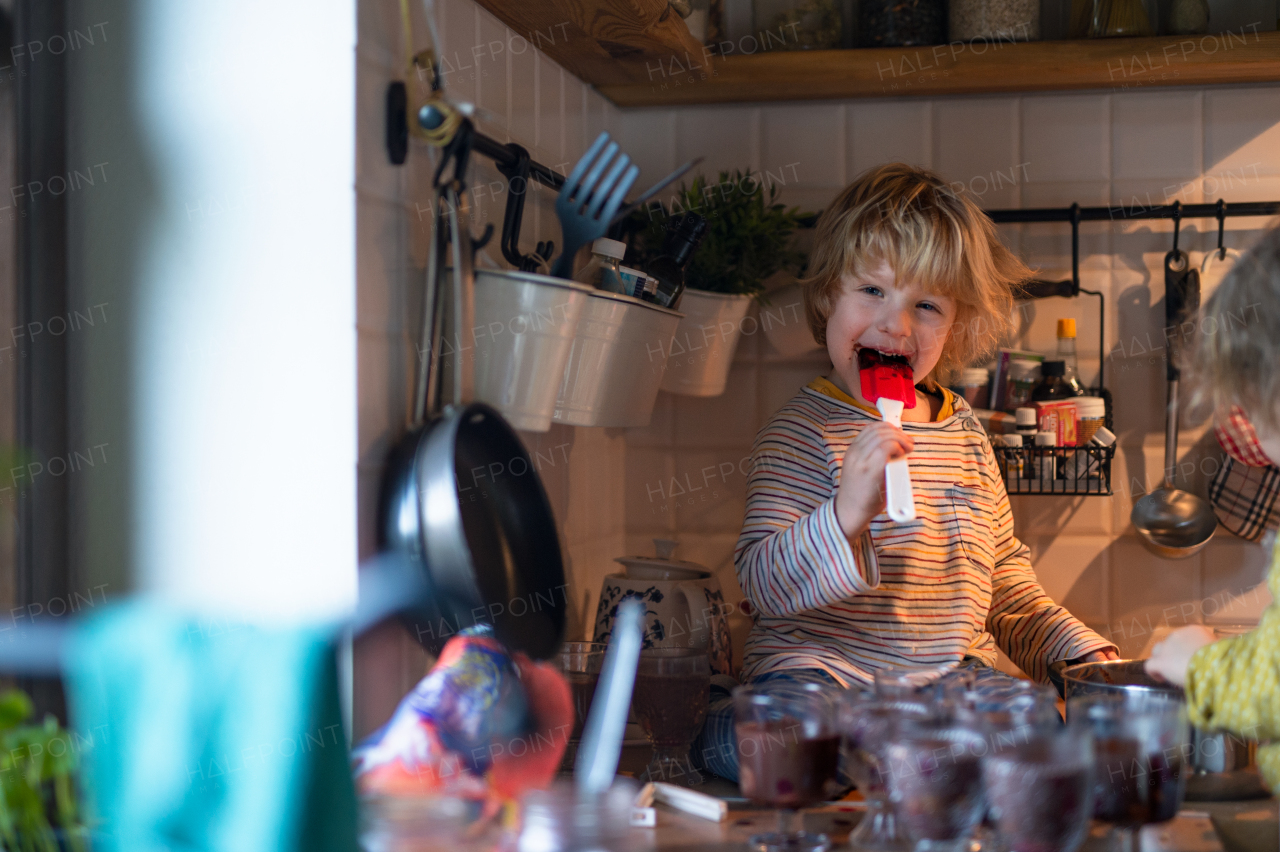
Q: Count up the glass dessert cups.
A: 9